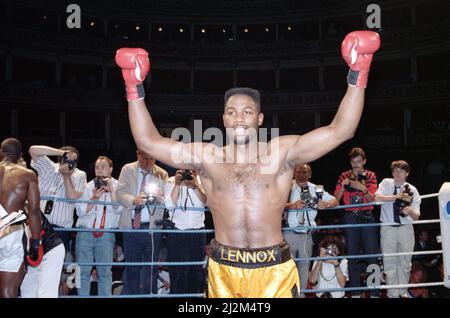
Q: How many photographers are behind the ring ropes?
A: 8